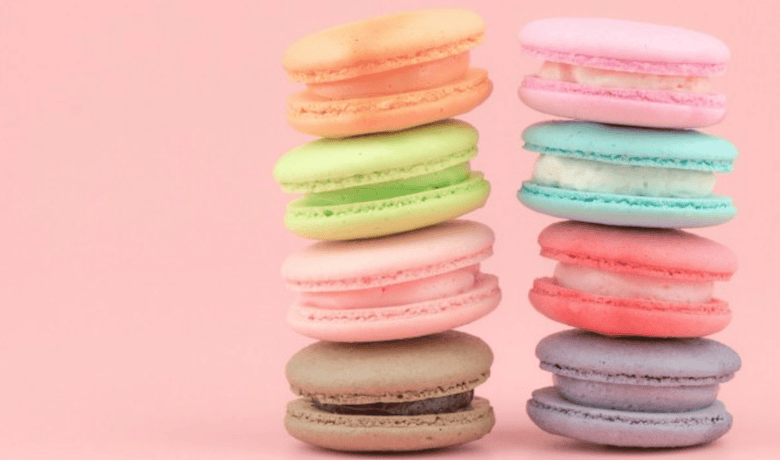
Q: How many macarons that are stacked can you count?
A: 8